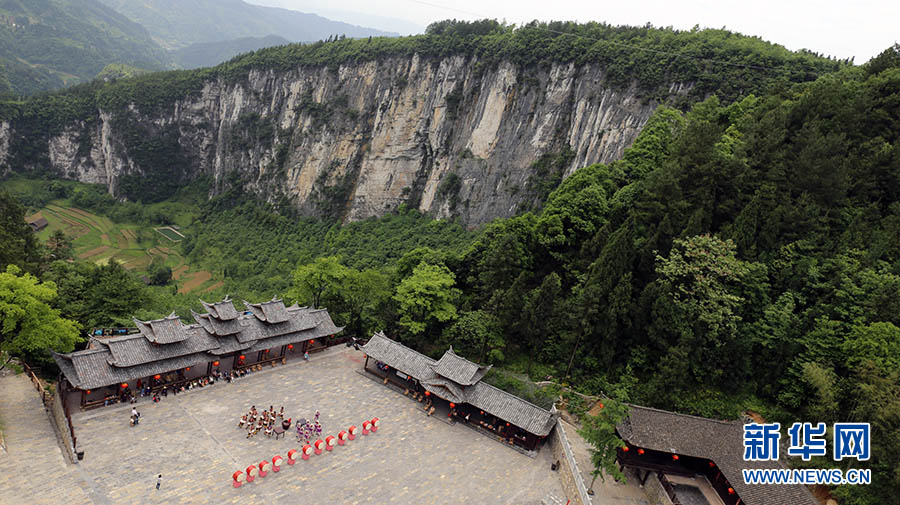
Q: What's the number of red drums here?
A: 12